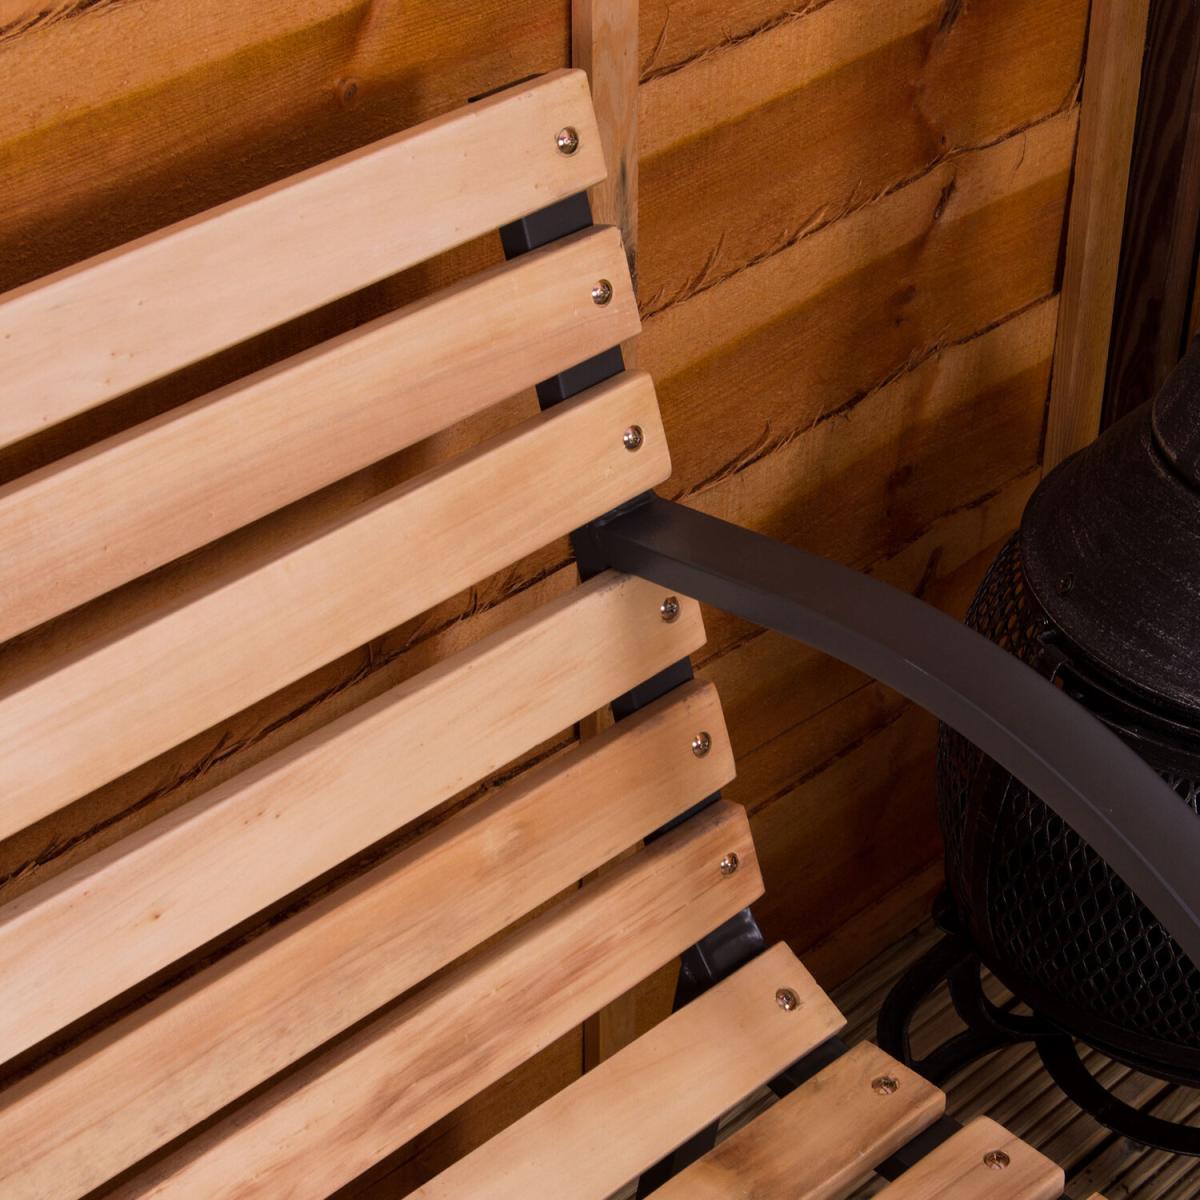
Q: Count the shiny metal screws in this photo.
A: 9